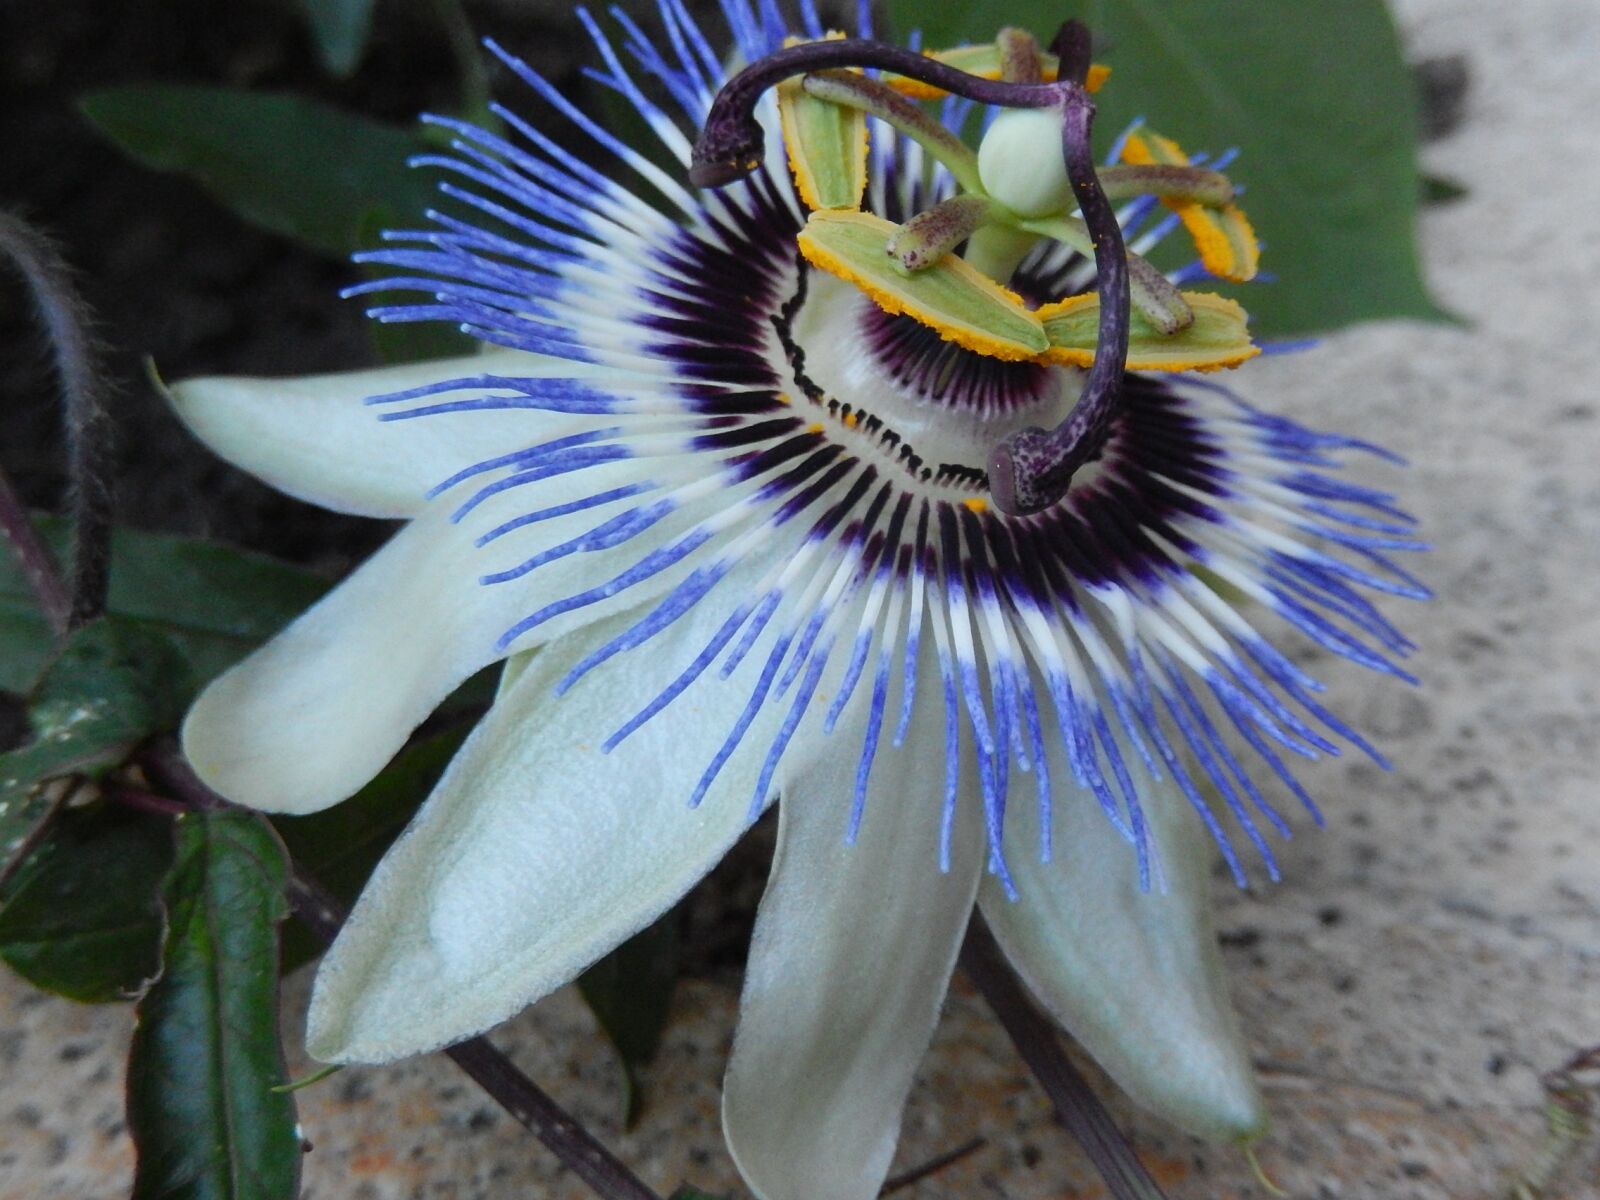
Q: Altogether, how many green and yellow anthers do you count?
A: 5